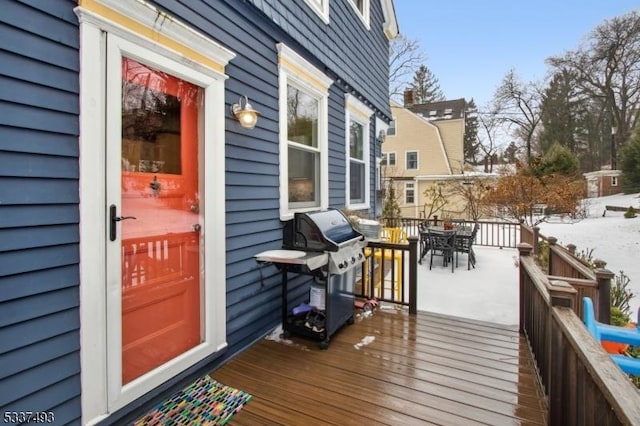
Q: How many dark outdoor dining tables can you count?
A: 1